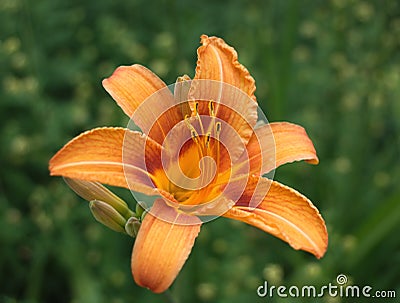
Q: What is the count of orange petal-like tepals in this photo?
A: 6